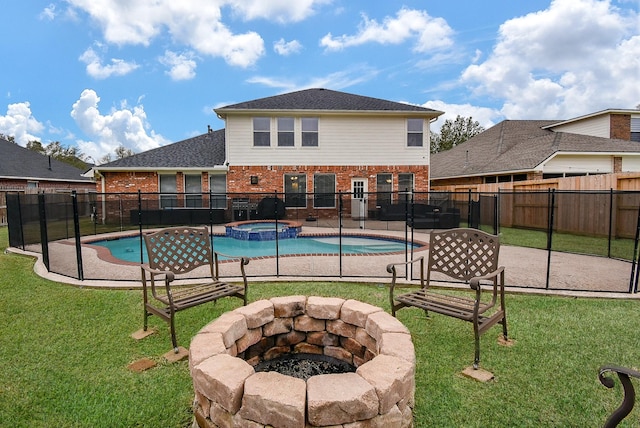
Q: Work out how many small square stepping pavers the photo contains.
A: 5